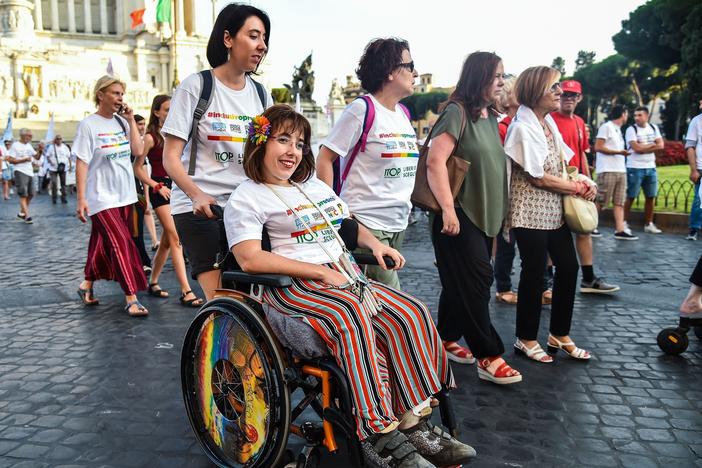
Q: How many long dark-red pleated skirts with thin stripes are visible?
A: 1